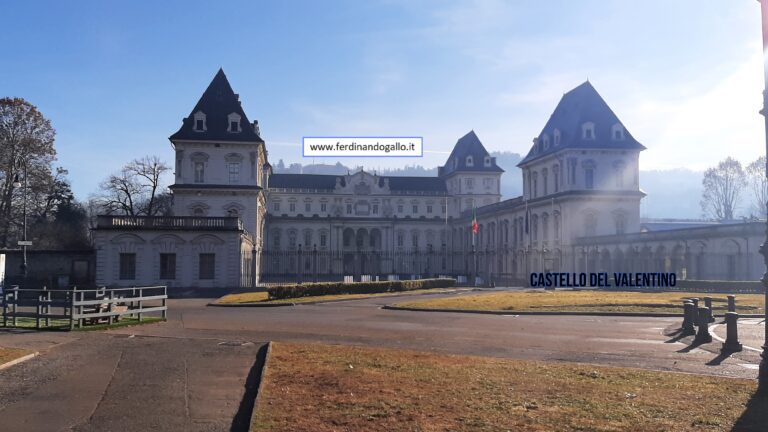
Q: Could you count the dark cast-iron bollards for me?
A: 7